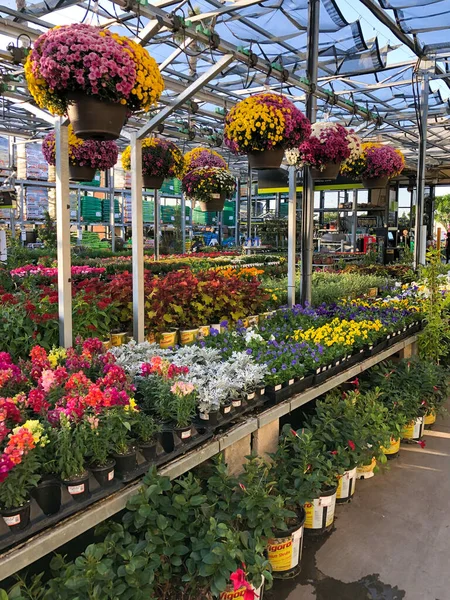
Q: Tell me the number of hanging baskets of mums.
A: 8